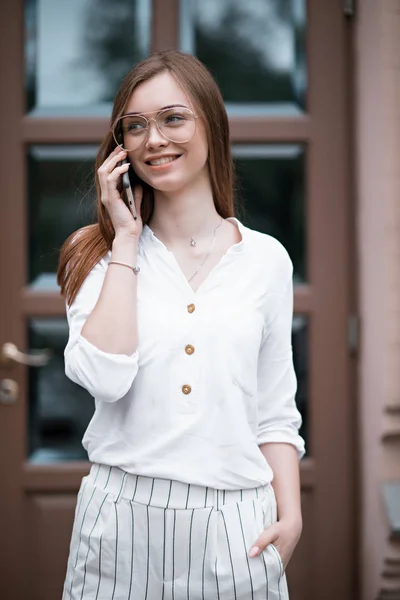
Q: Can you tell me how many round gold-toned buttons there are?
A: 3